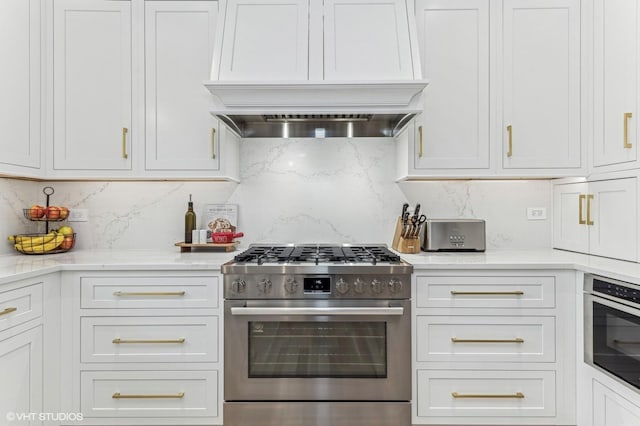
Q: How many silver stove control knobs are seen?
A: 7